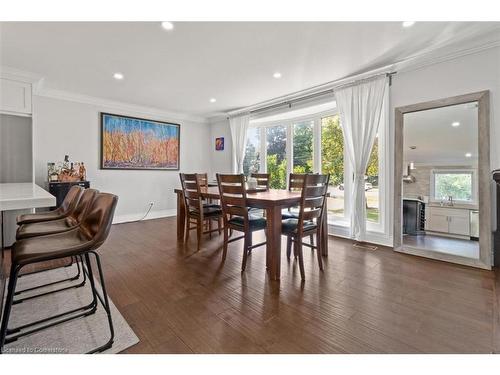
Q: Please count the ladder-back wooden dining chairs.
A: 6